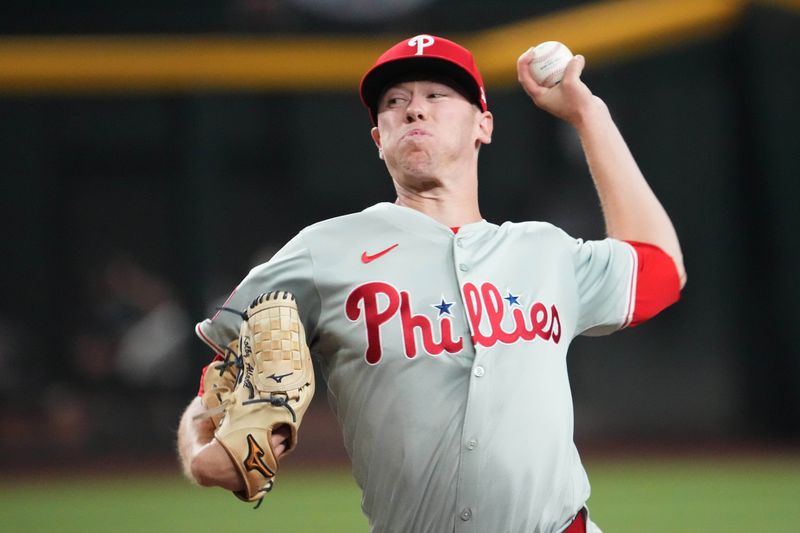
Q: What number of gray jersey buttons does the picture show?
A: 5